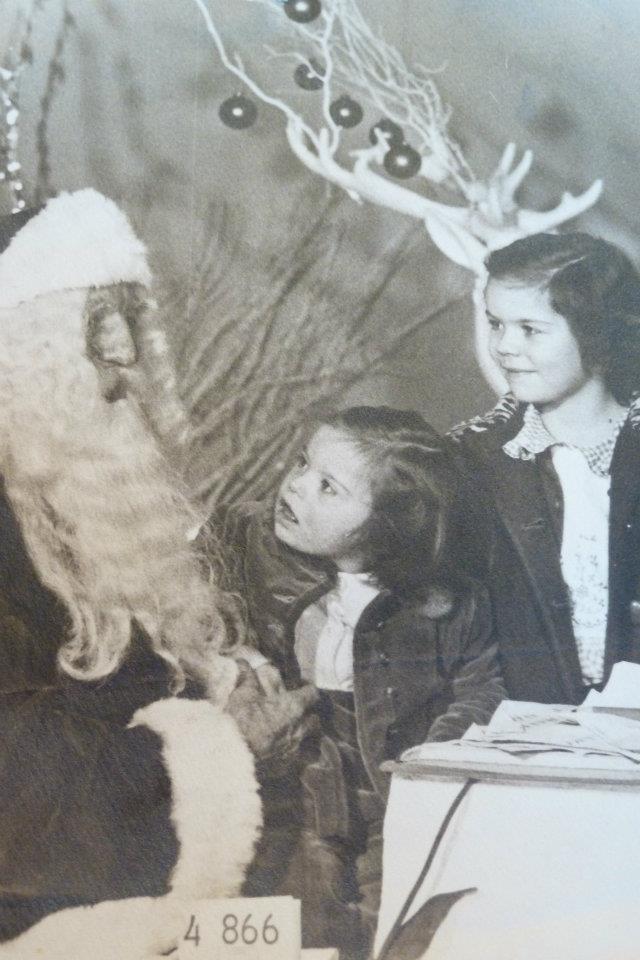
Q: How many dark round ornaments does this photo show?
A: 6